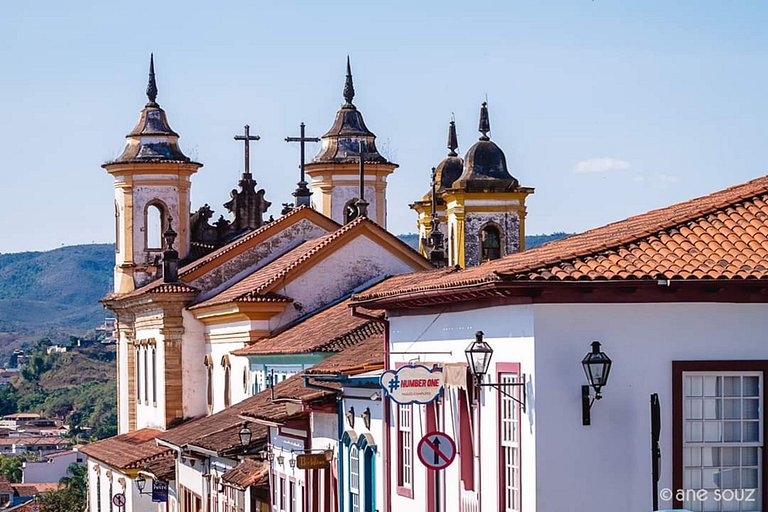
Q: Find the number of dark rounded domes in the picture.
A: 2